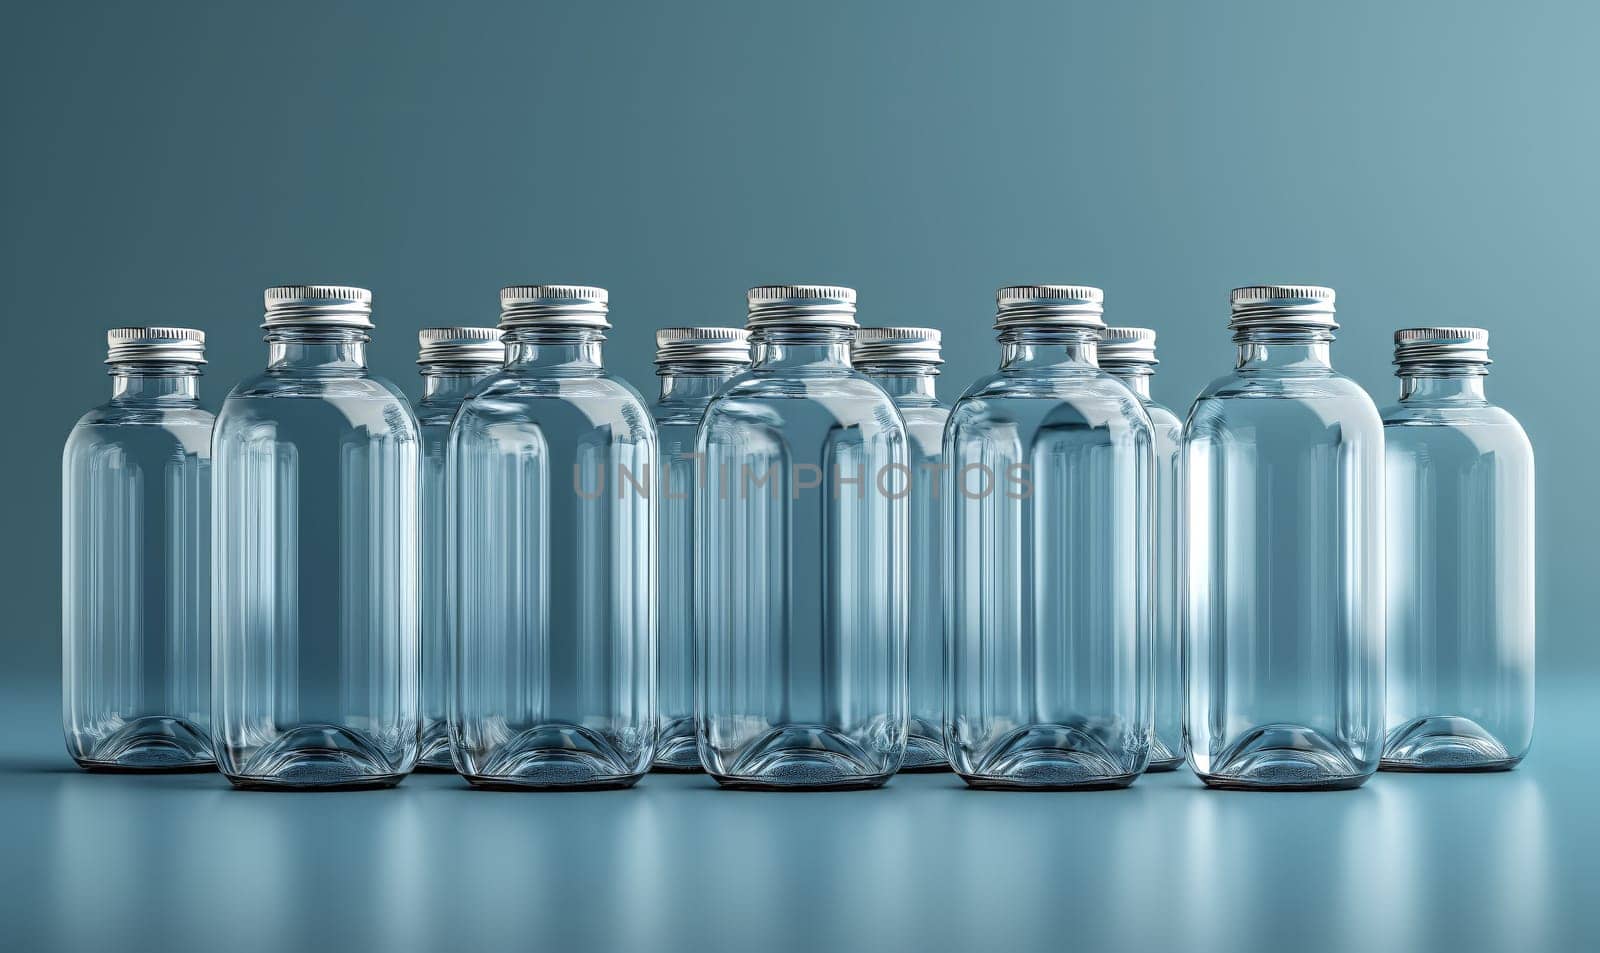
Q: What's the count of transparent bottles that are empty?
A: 11